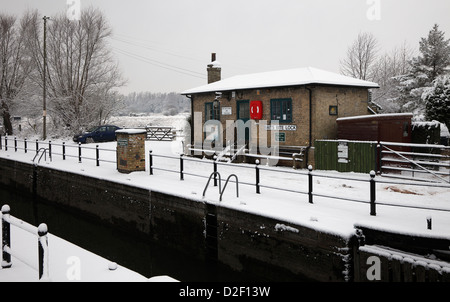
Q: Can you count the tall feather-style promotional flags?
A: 0